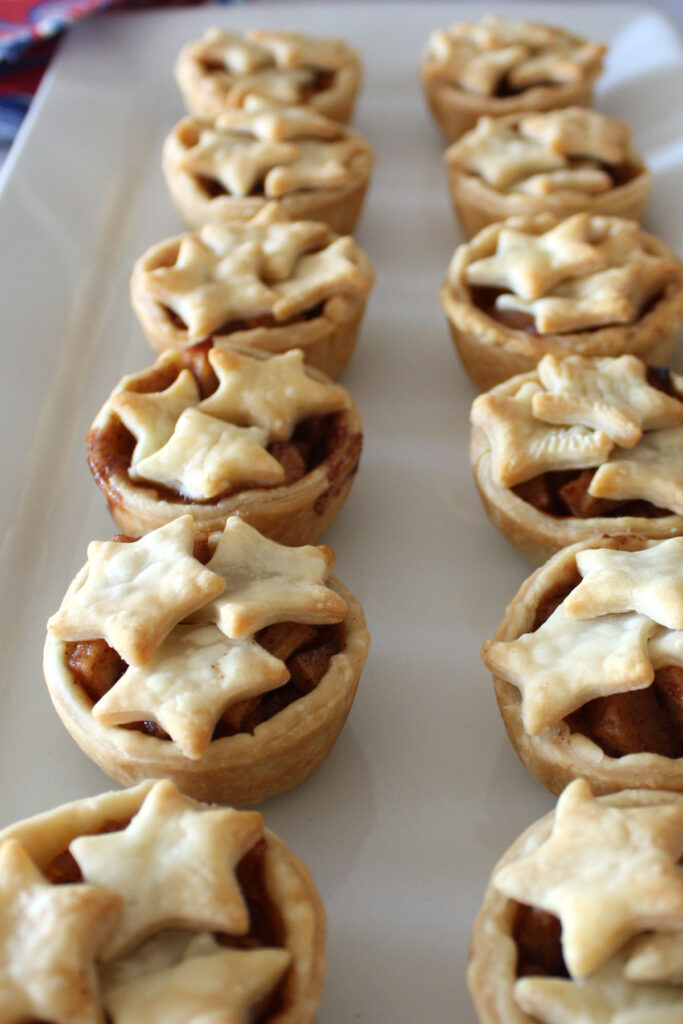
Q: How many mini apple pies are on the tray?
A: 12